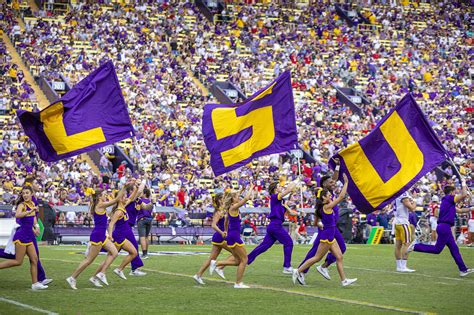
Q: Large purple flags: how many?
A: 3